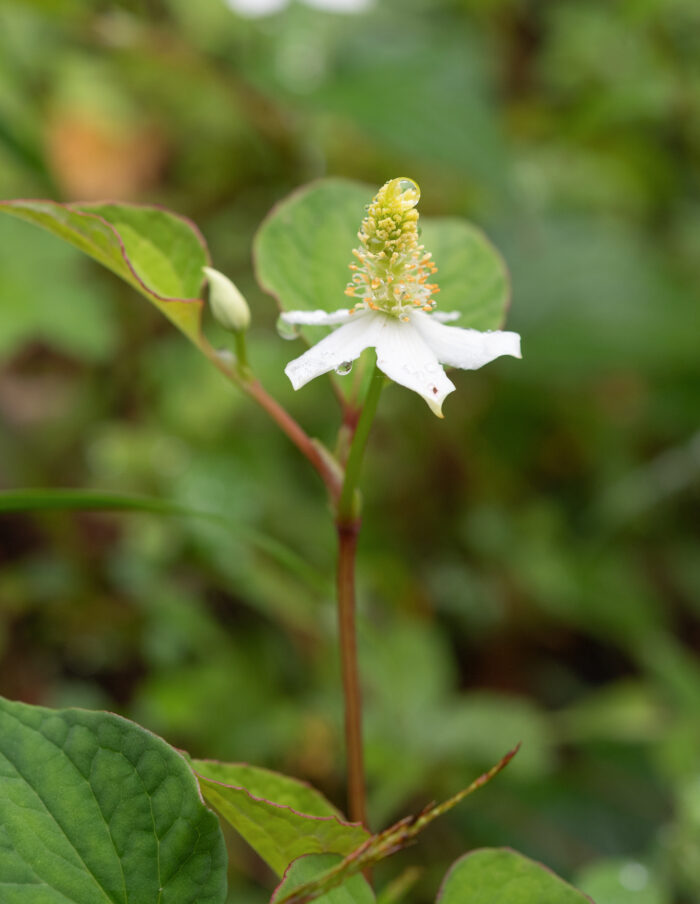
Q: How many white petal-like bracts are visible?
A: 5